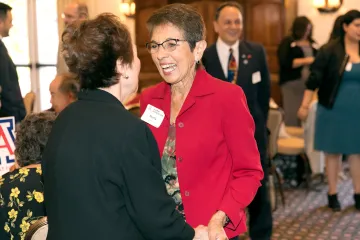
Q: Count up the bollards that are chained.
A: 0